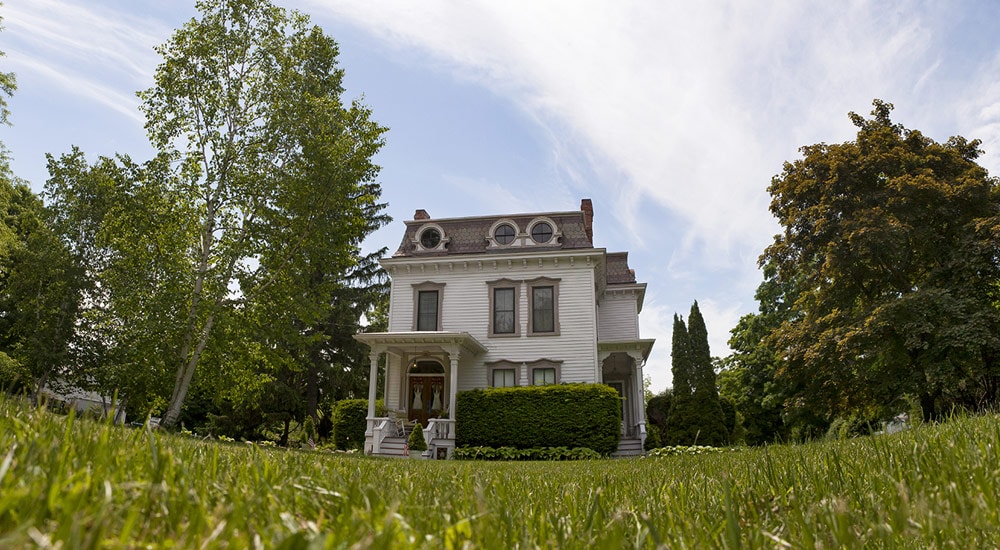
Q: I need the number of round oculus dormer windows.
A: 3